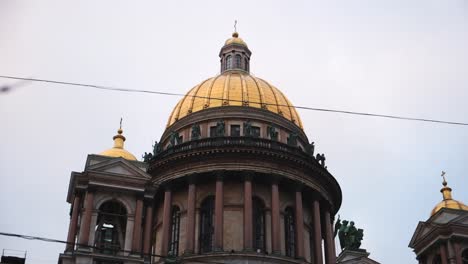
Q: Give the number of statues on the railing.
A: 10